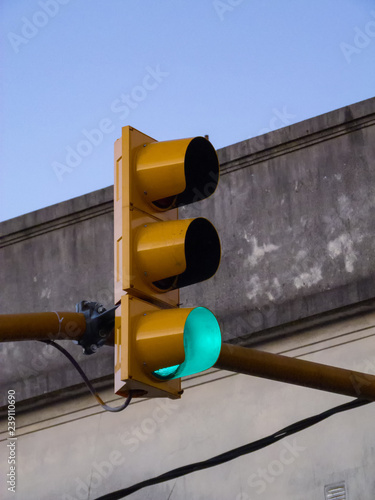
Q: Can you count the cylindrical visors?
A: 3